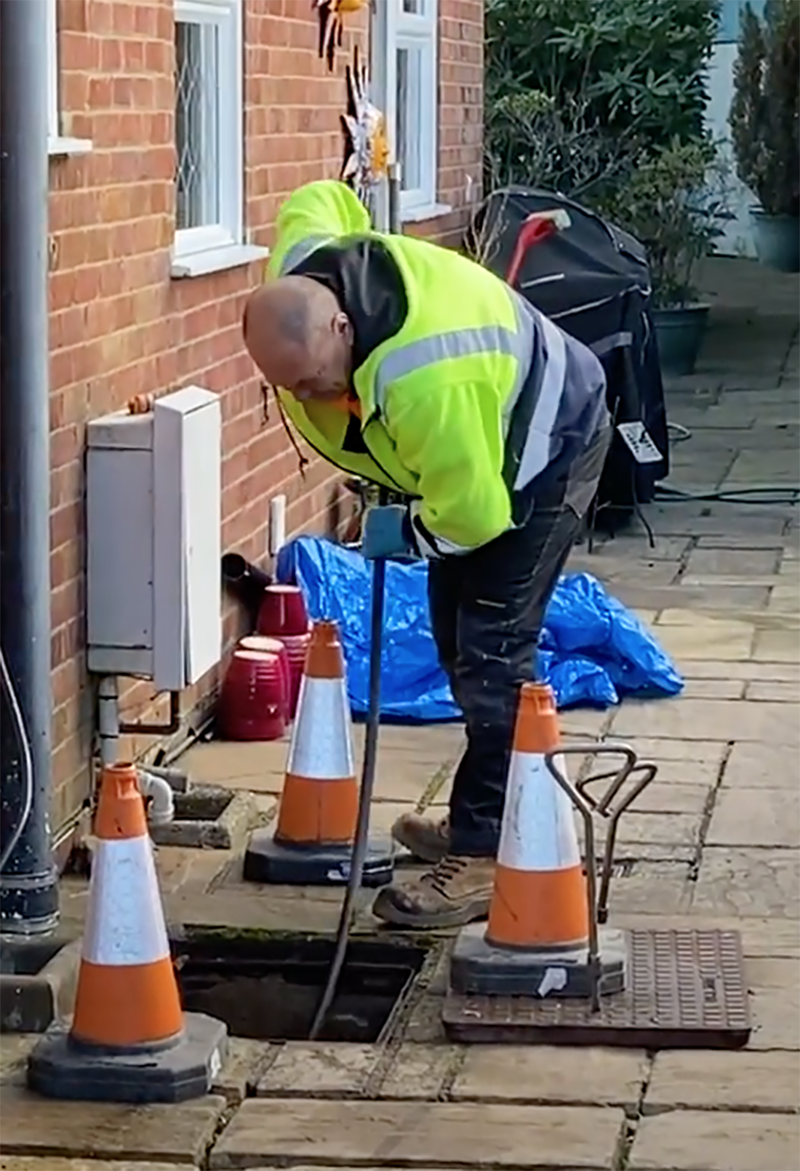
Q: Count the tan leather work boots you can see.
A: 2